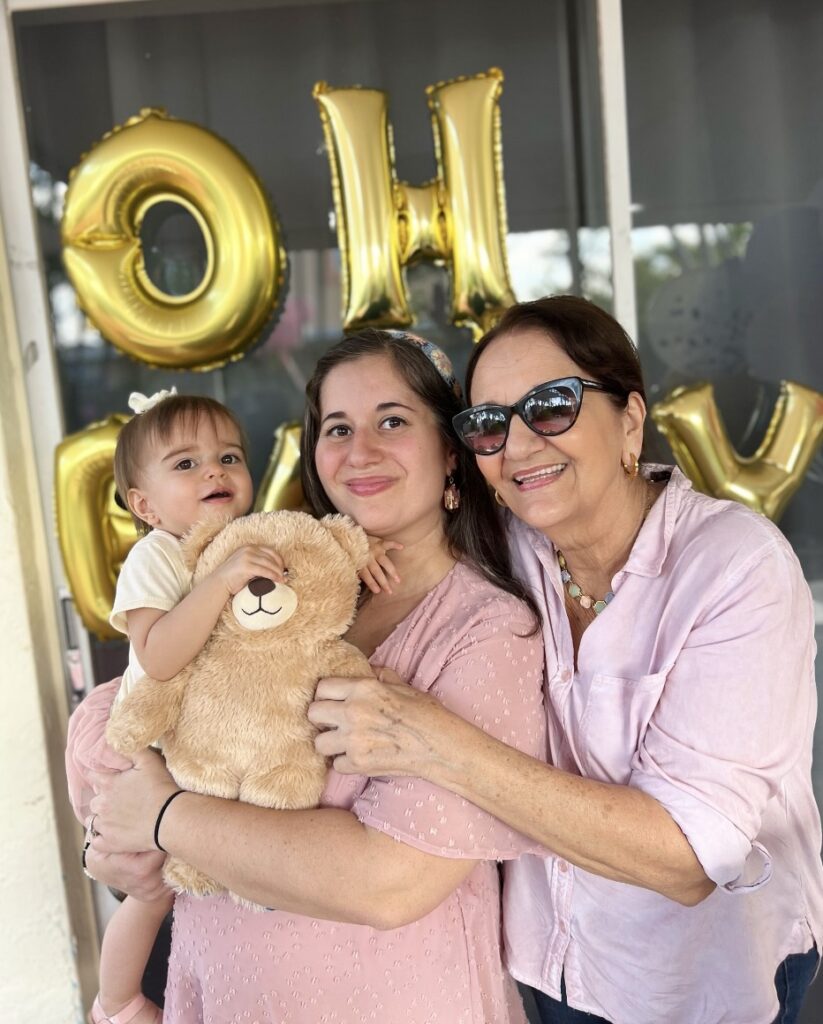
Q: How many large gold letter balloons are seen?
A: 5